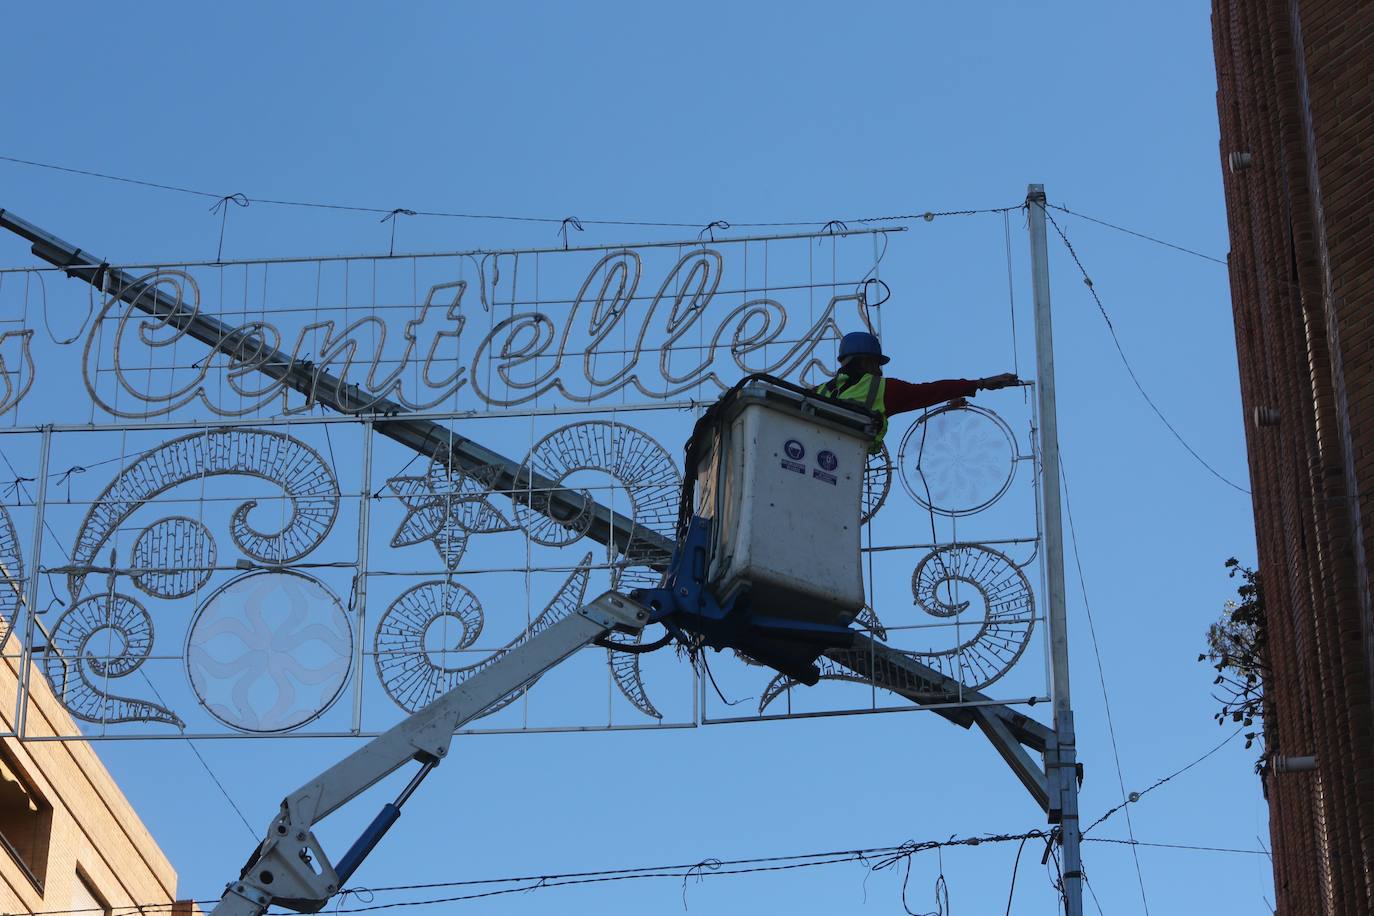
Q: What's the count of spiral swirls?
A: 5